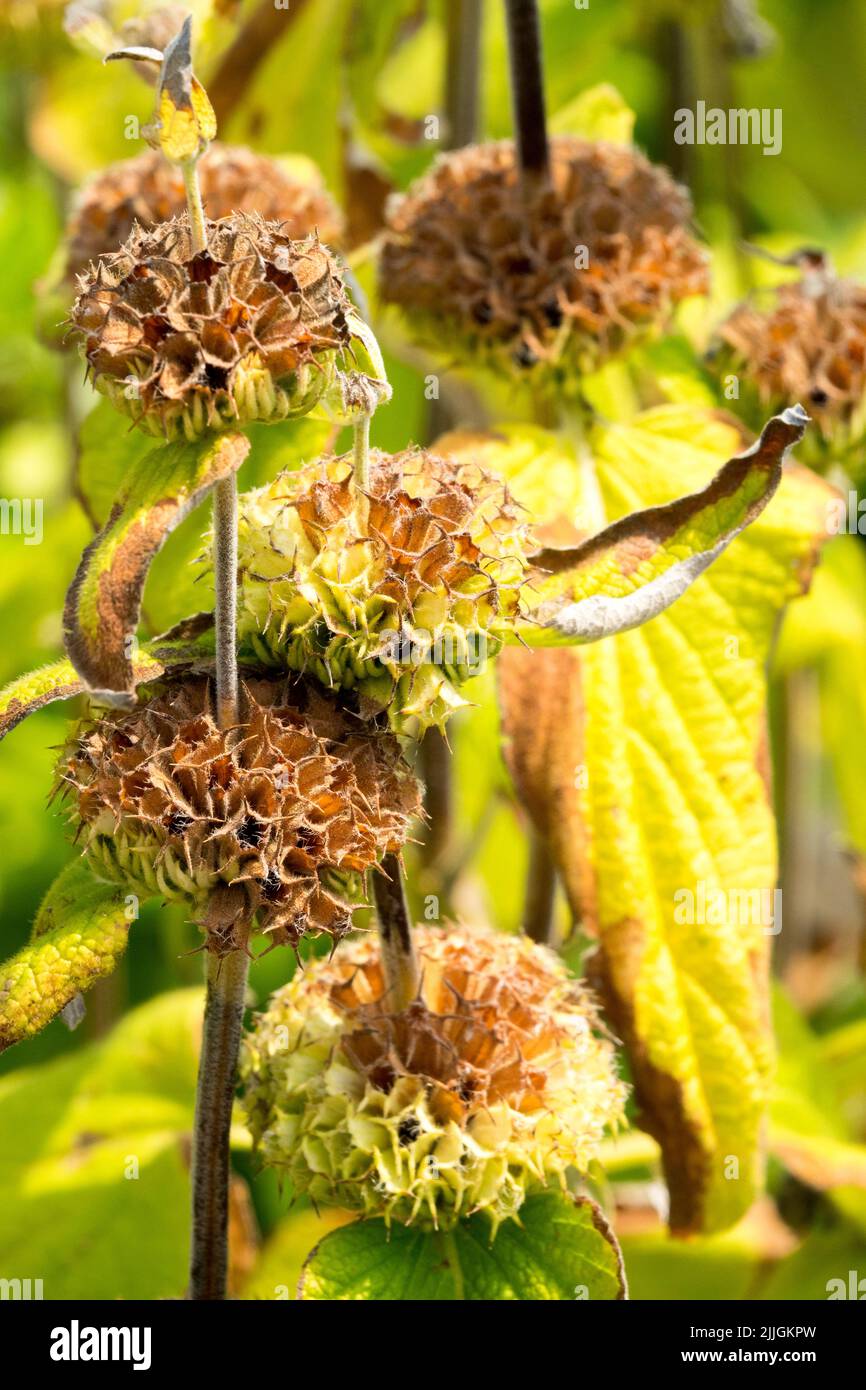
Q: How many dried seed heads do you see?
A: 7